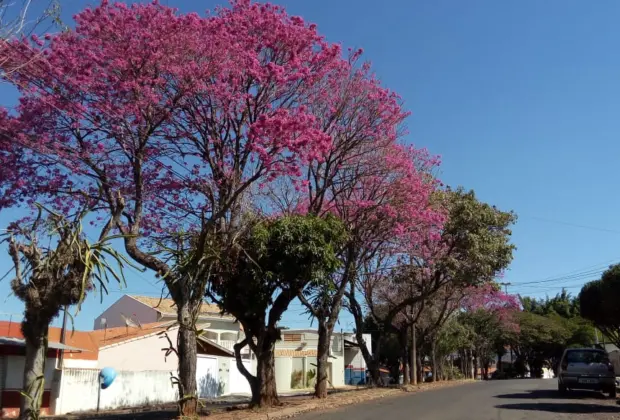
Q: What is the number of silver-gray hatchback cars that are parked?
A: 1